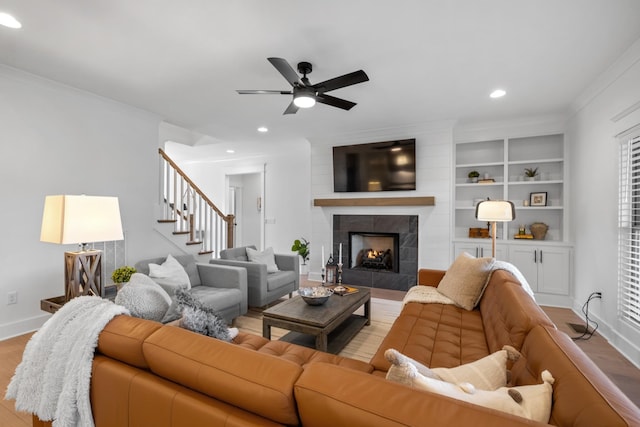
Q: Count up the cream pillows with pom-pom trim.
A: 2